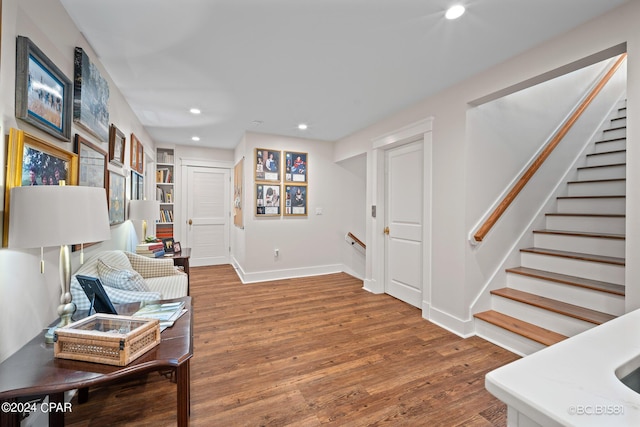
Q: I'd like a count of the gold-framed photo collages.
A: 4